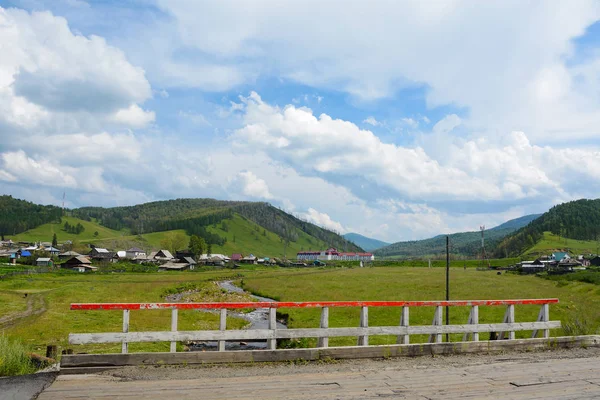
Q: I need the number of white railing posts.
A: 11